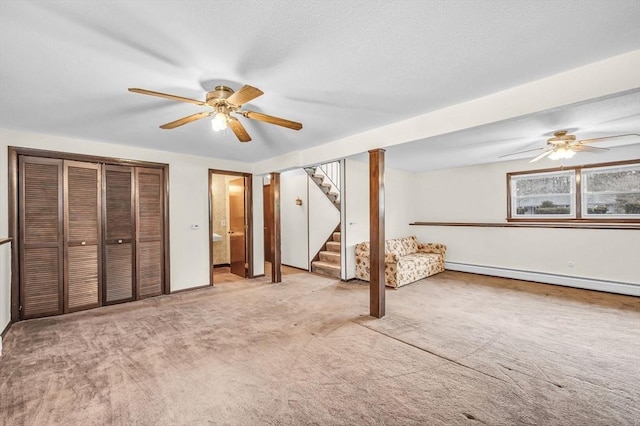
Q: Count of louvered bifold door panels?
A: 4